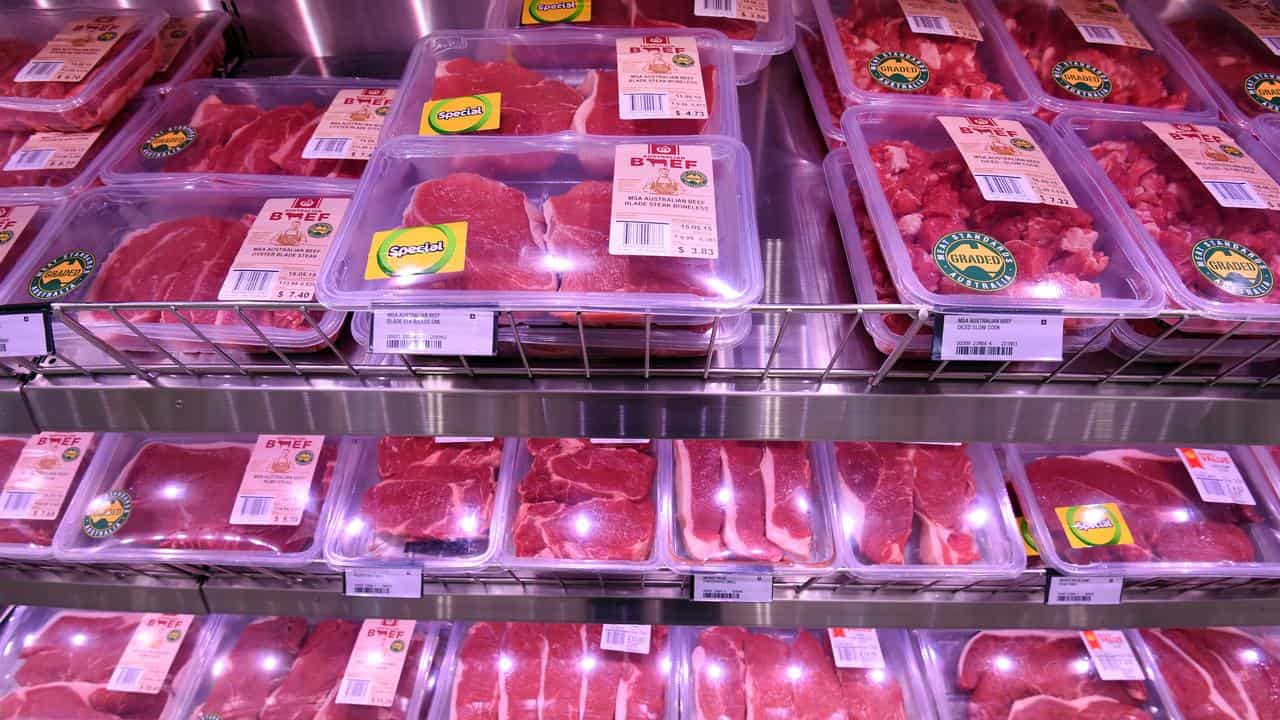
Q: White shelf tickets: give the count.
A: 6